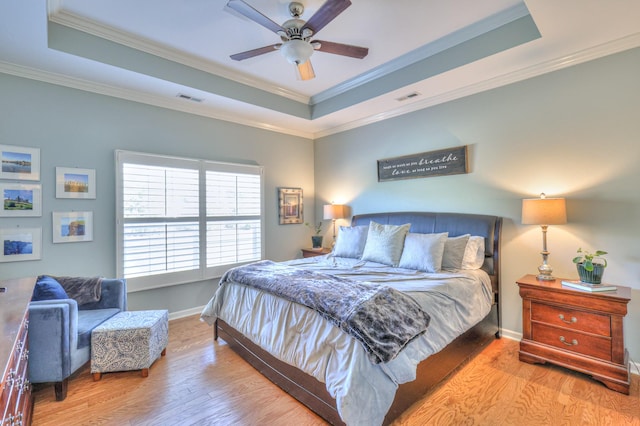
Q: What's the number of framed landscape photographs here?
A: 5